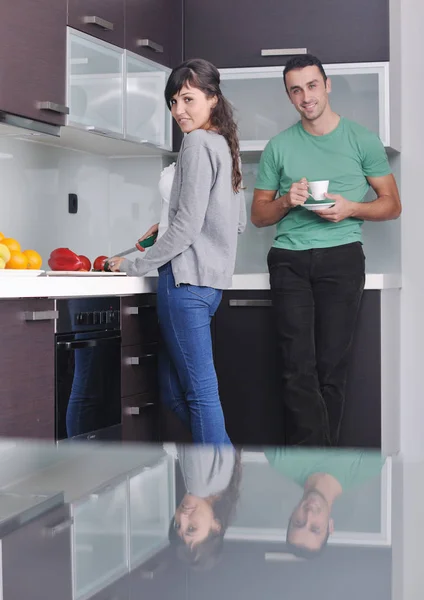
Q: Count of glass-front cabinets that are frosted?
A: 3